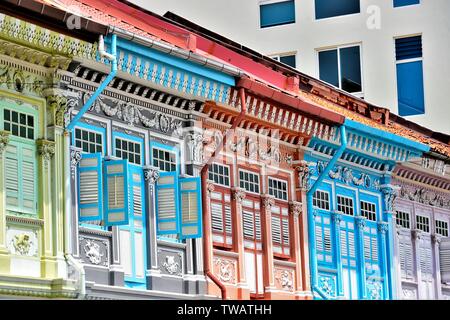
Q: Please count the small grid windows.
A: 13